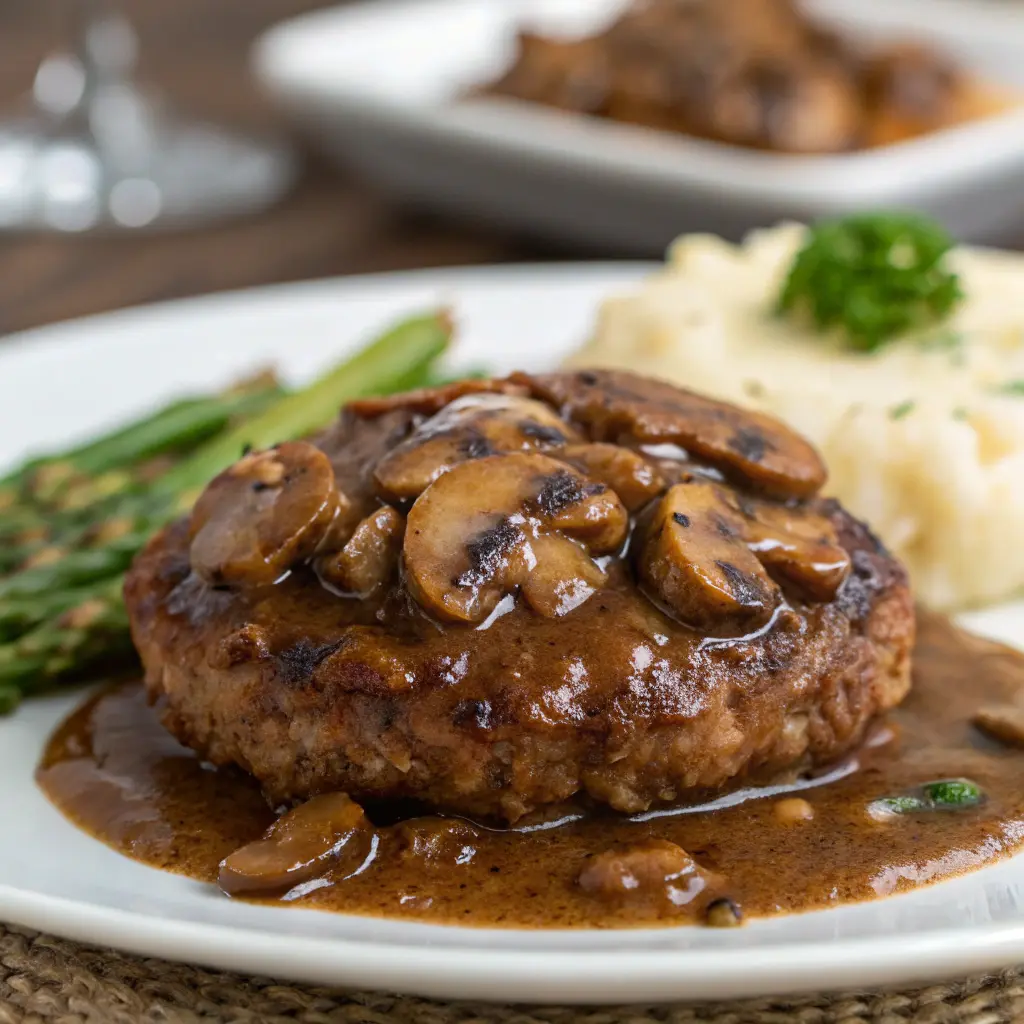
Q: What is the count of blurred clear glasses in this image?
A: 1